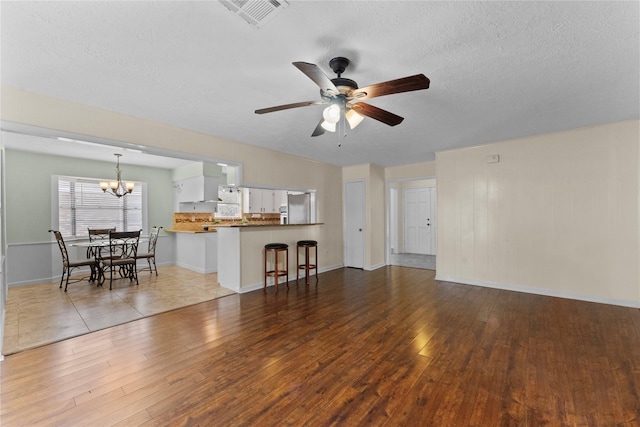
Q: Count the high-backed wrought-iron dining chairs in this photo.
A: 4